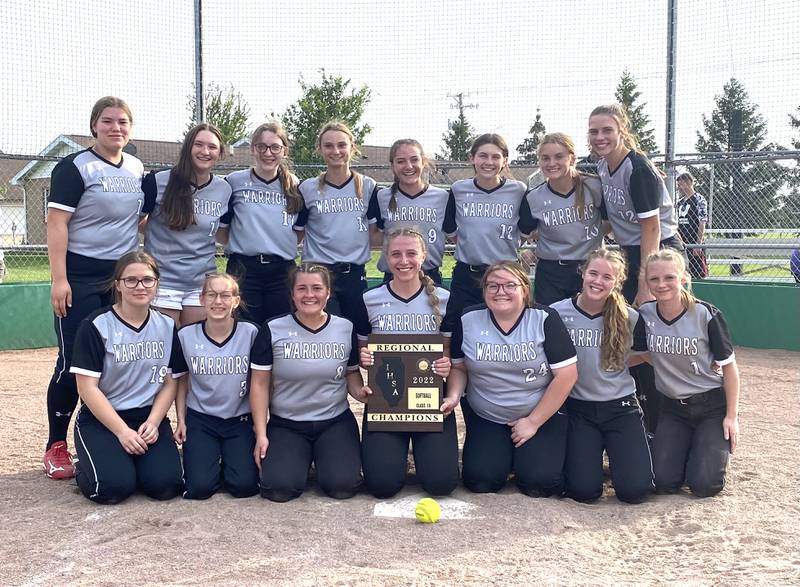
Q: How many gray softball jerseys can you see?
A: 15